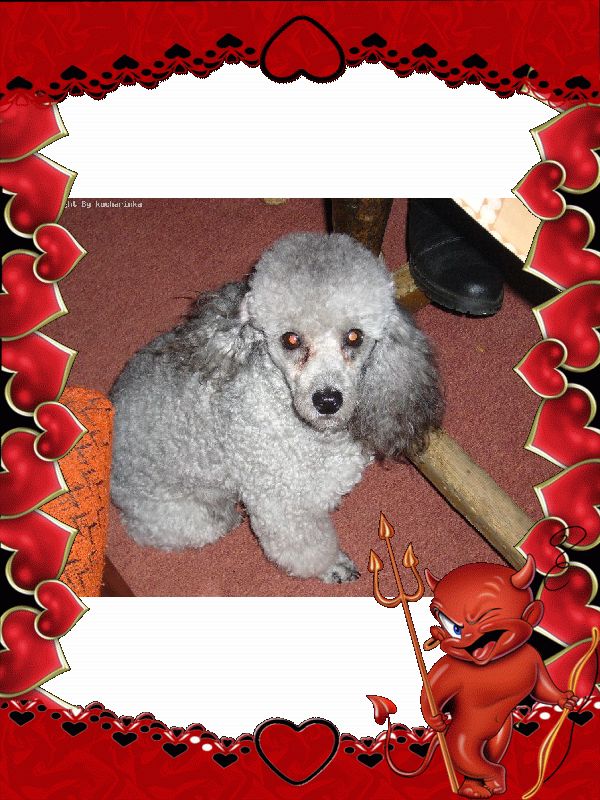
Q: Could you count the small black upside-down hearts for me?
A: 10